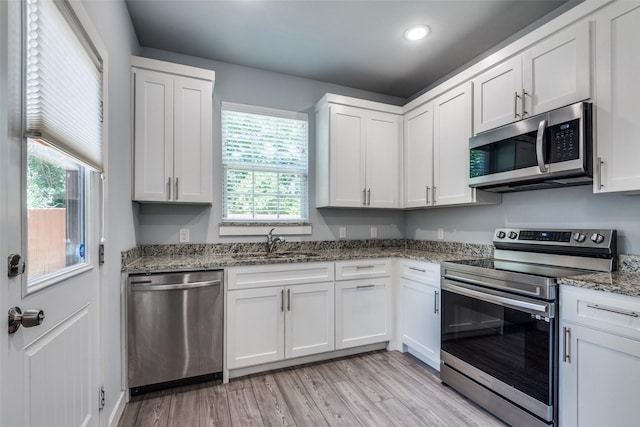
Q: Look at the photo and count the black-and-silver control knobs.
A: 4